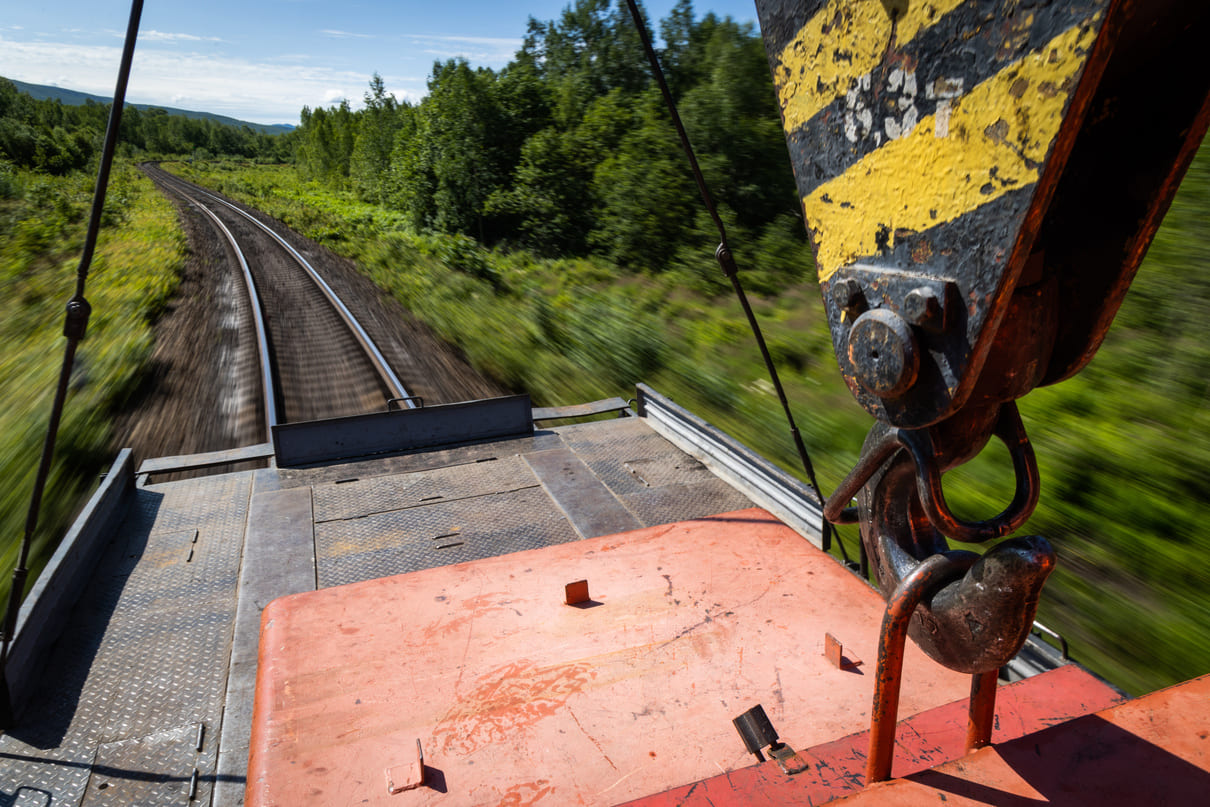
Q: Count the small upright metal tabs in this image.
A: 3